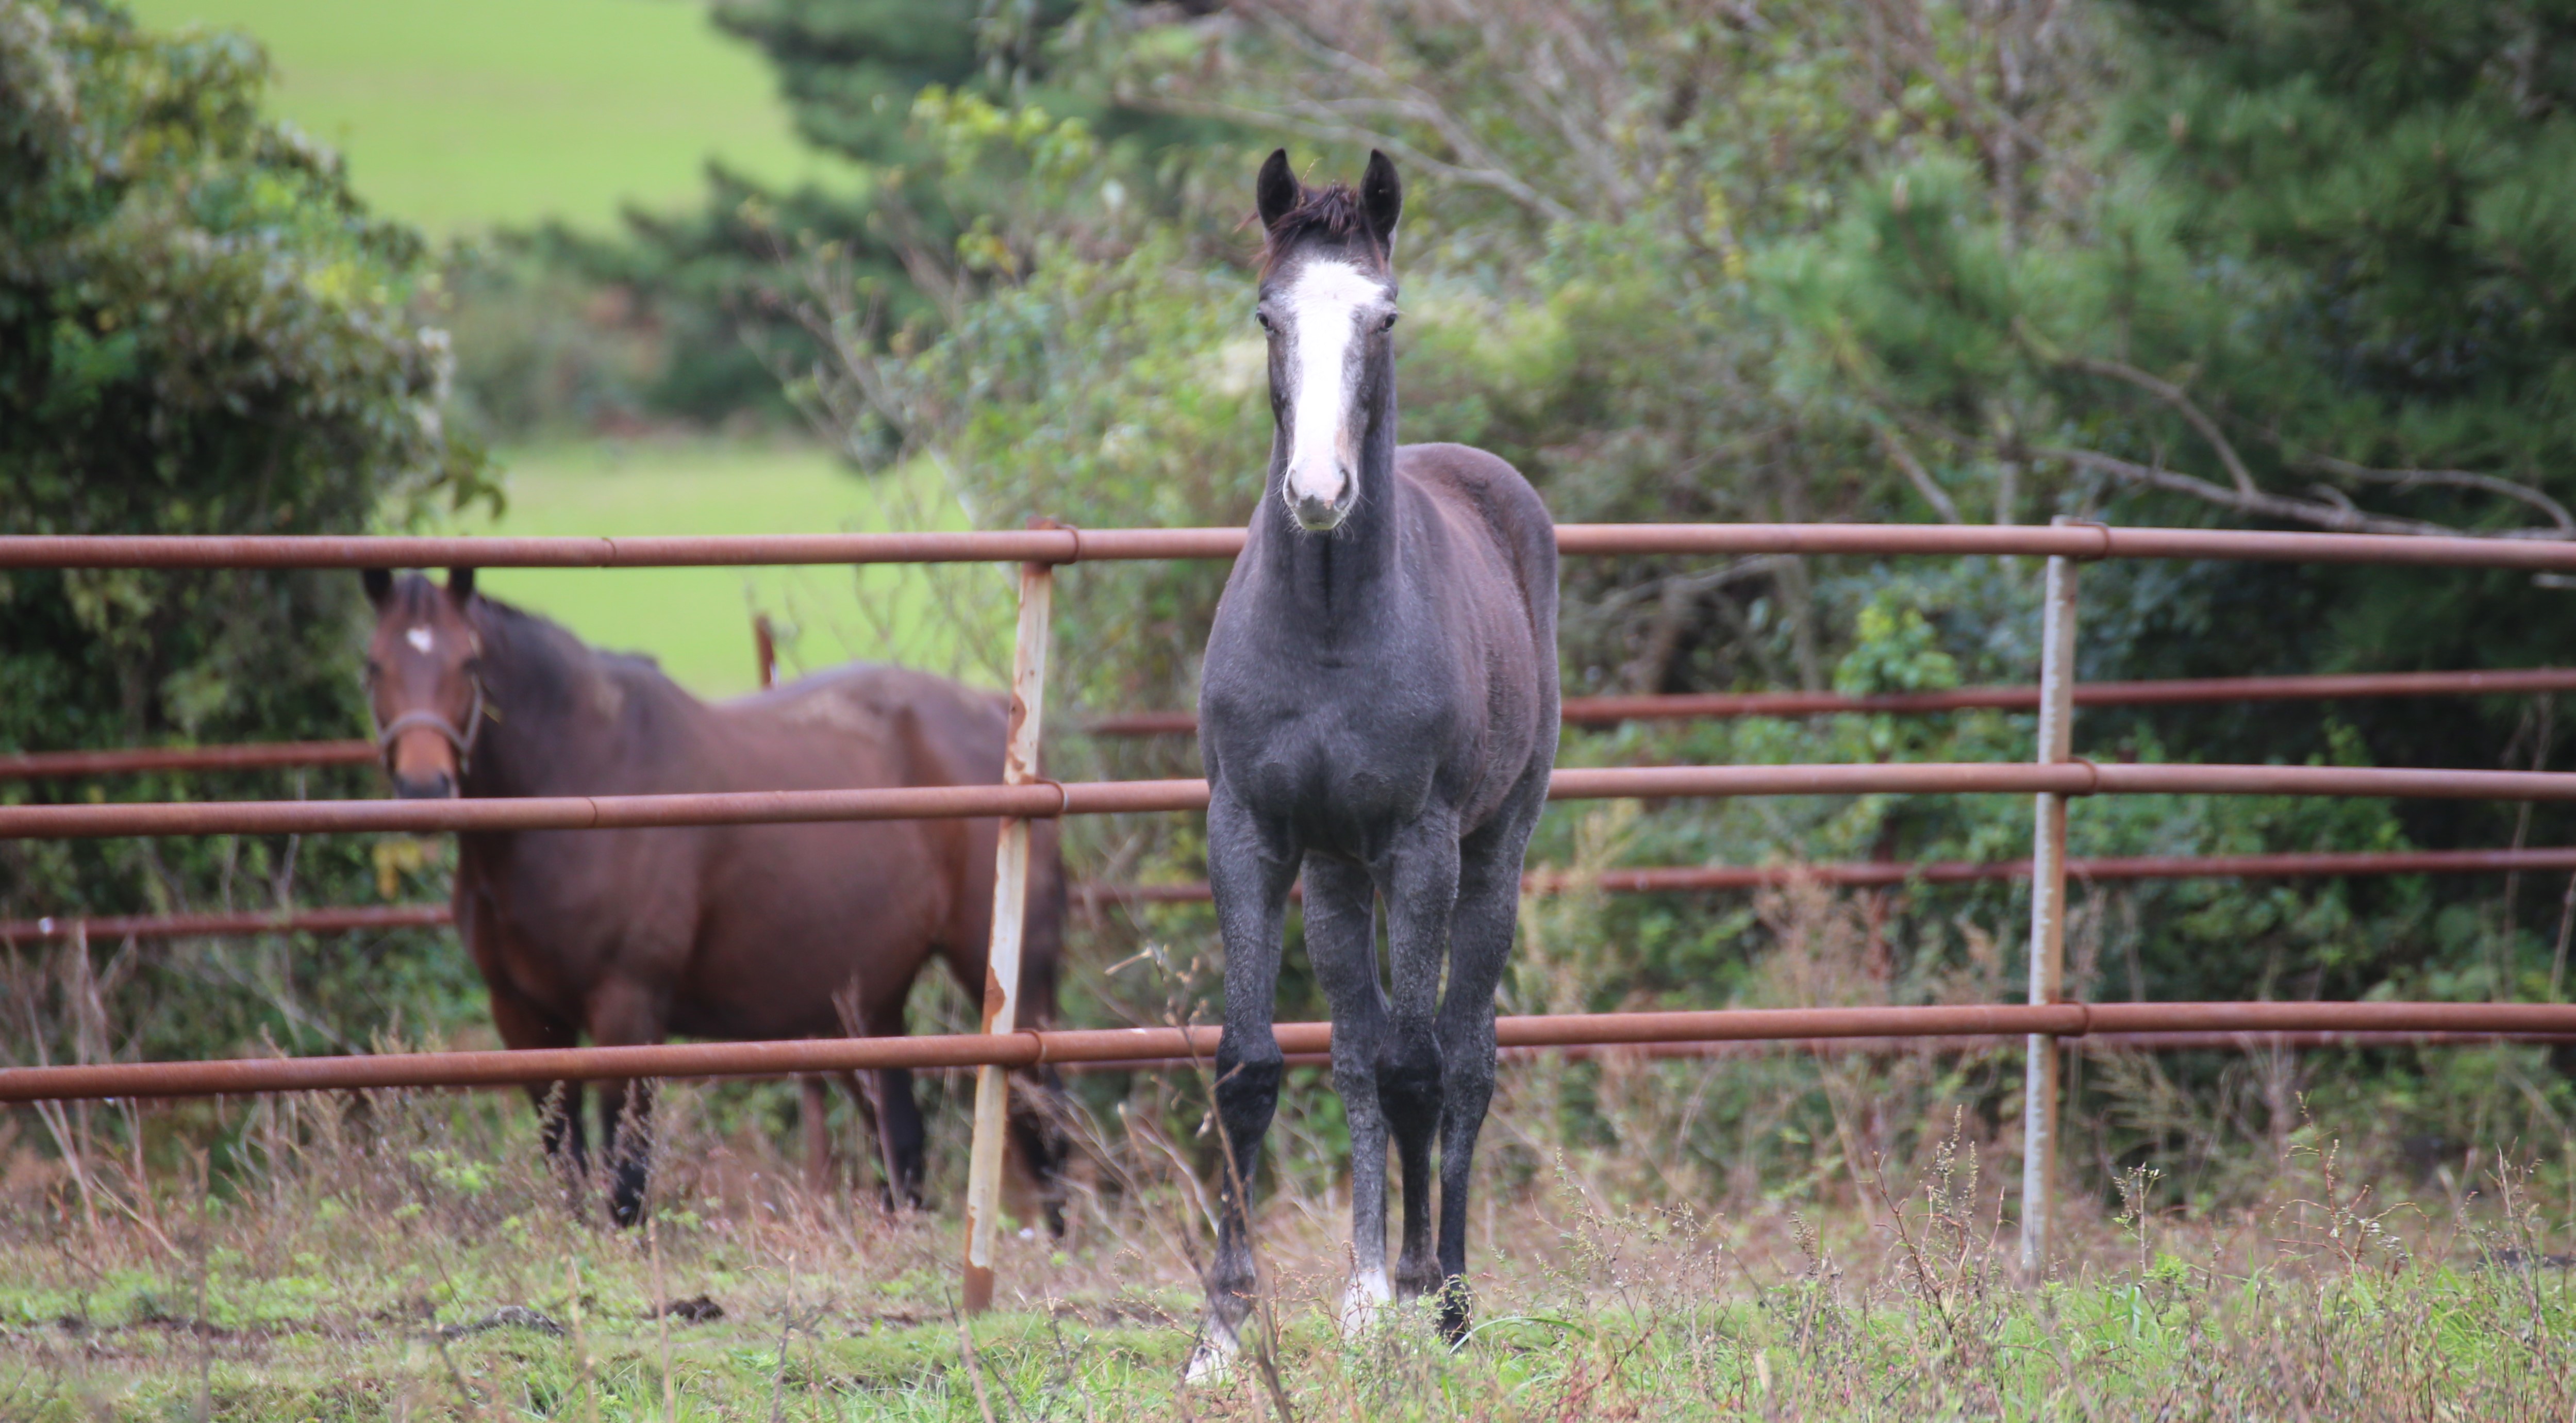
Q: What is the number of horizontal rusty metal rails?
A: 6